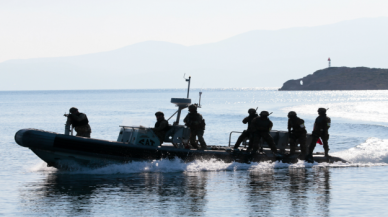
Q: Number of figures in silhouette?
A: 7